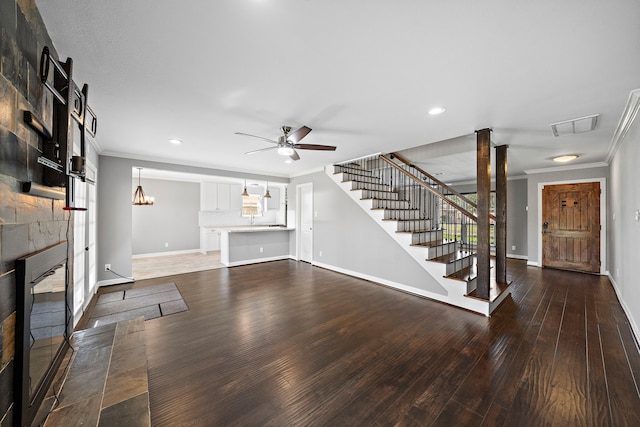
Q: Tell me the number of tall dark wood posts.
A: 2